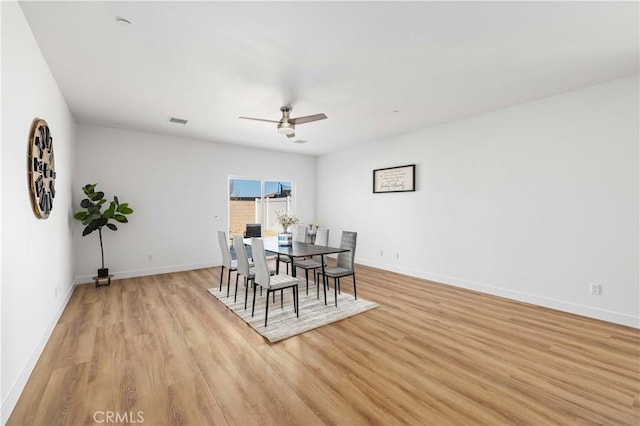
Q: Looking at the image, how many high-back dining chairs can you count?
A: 6